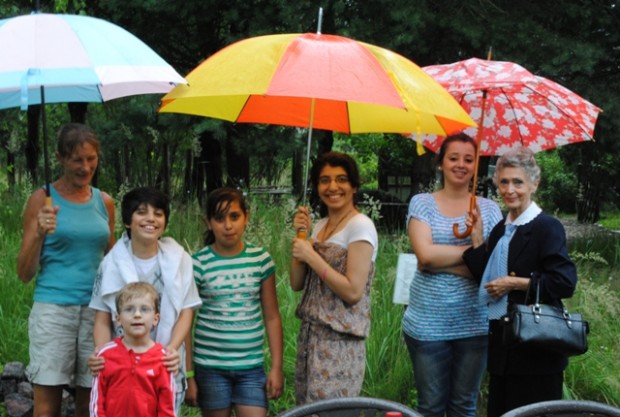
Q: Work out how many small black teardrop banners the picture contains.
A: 0